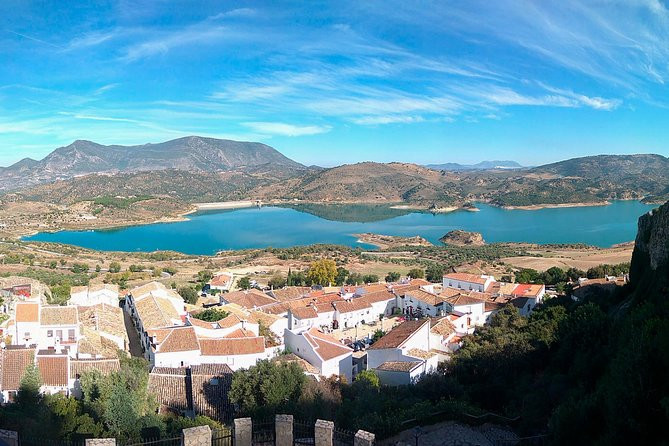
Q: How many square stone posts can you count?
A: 7